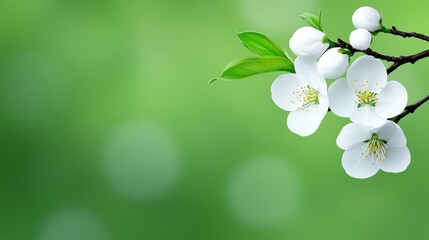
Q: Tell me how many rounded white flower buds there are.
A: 4